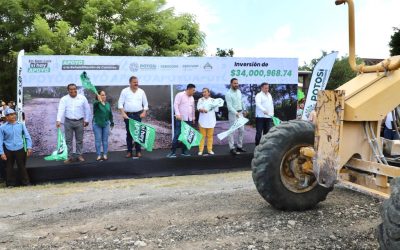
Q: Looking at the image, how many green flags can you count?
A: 5